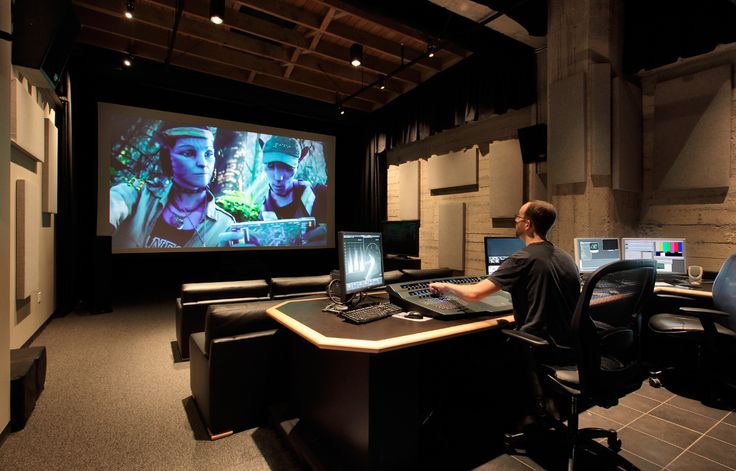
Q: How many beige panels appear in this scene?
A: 11